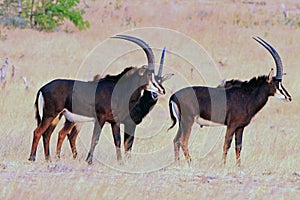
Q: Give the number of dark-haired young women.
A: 0